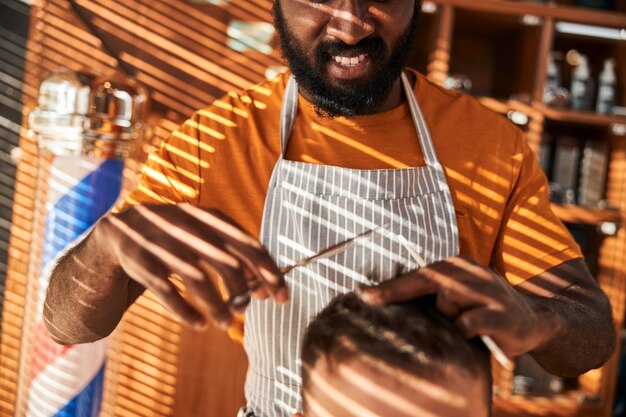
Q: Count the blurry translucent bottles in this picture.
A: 3